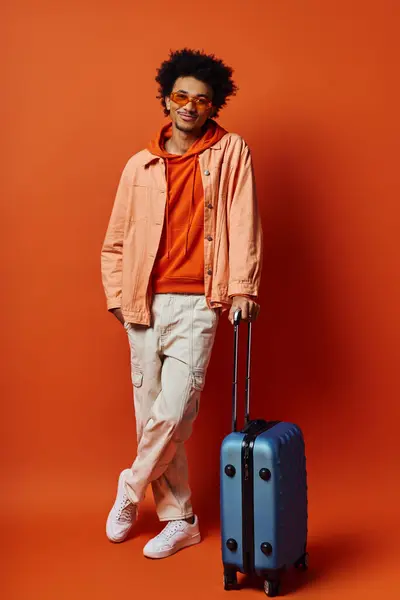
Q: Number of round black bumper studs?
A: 4